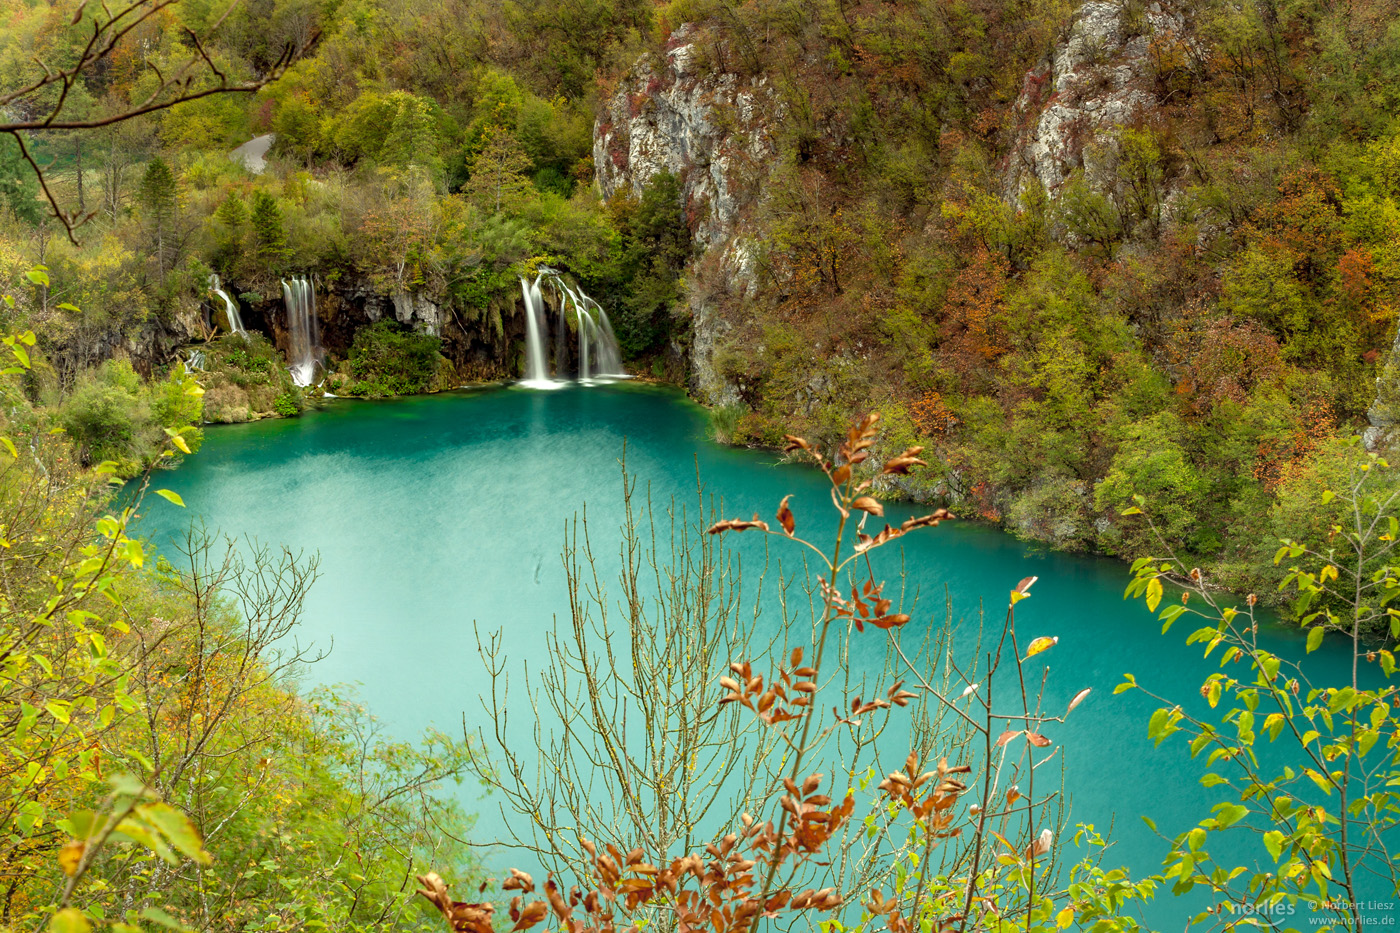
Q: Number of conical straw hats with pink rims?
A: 0